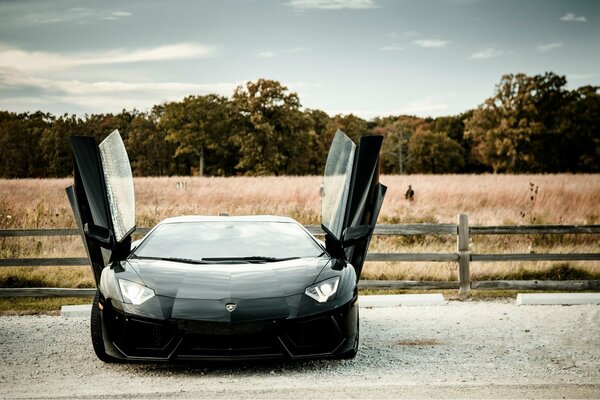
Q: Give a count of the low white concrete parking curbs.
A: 3